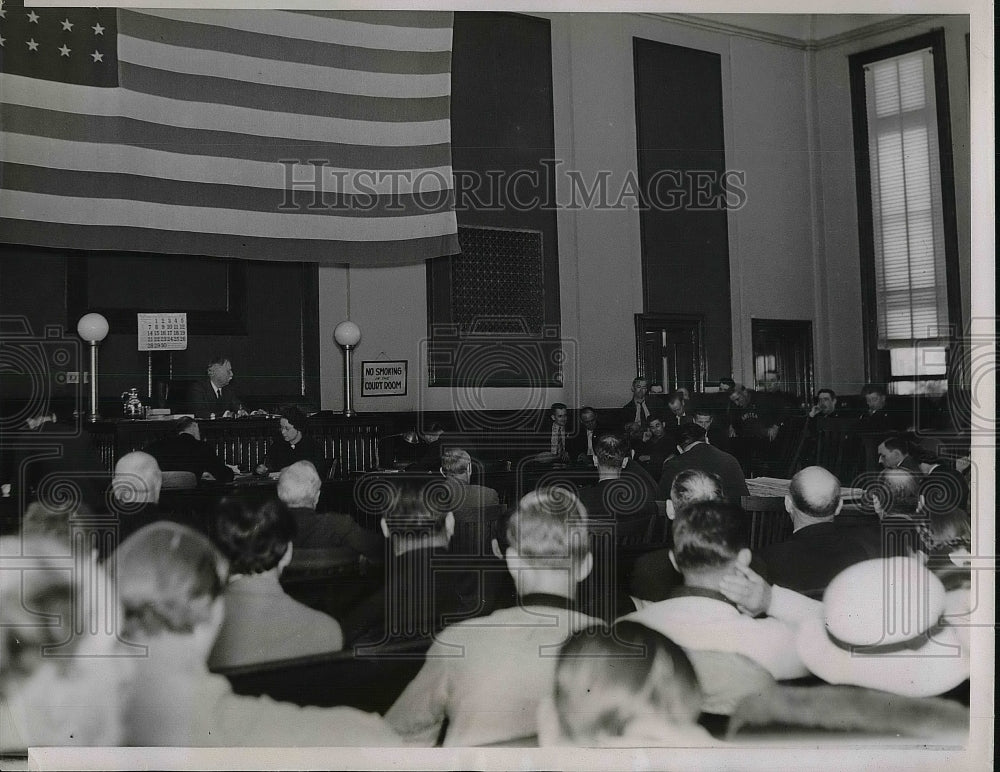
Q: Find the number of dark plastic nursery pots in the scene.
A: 0